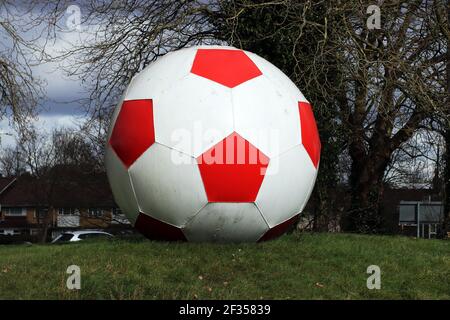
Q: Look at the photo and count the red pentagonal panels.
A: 6